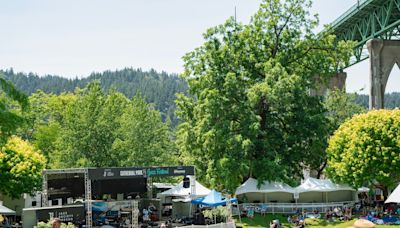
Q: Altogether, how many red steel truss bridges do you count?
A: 0